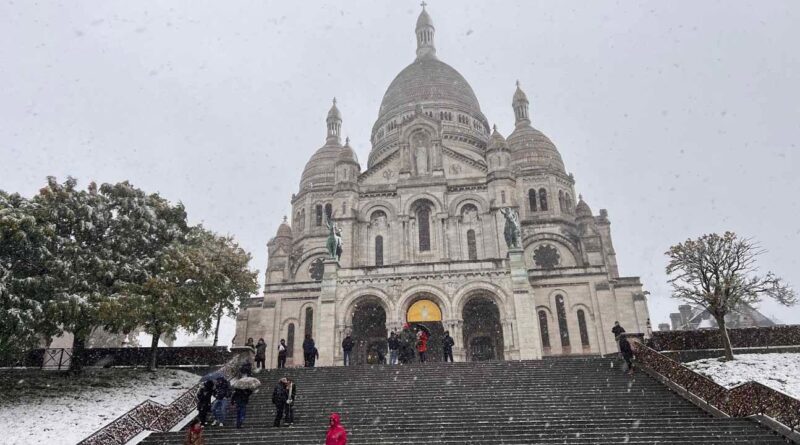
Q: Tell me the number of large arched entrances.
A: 3